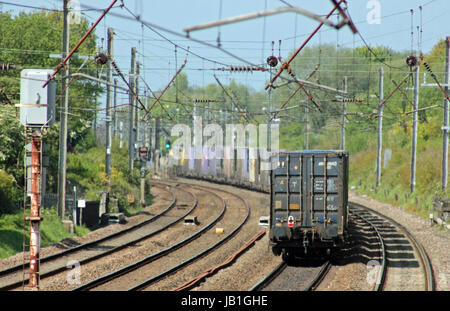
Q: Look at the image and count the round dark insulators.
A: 3